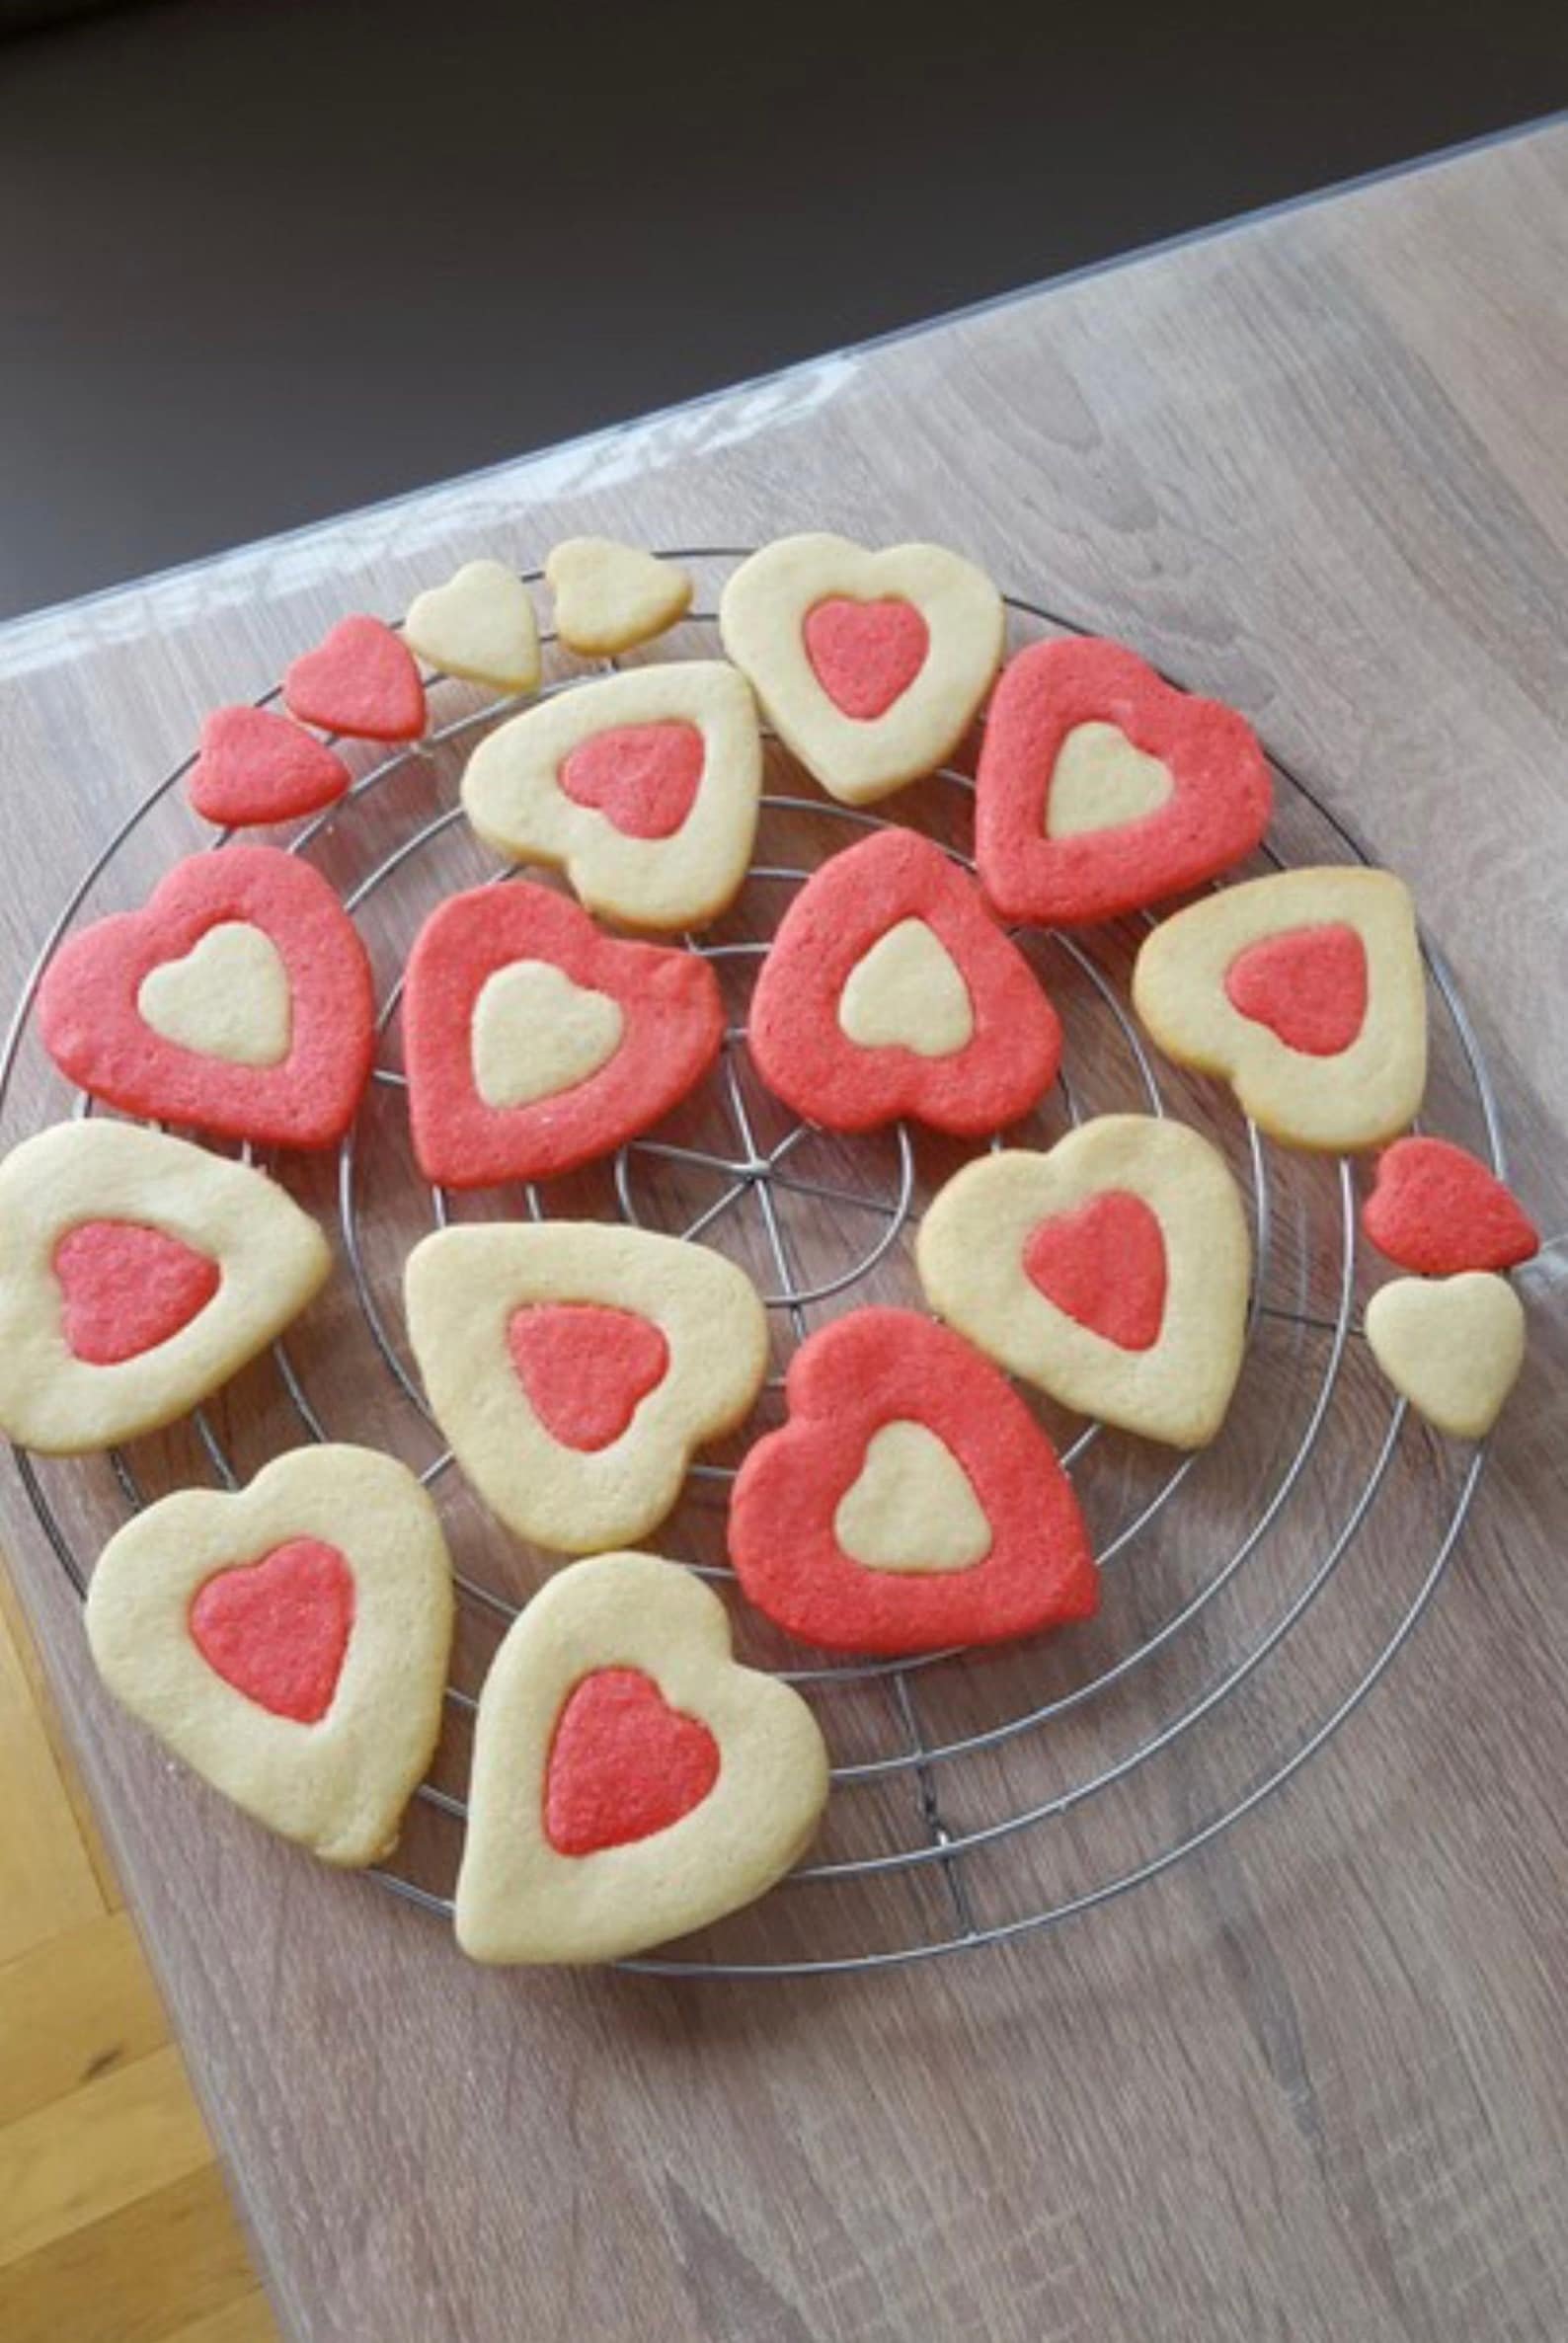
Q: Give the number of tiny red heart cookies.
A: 3